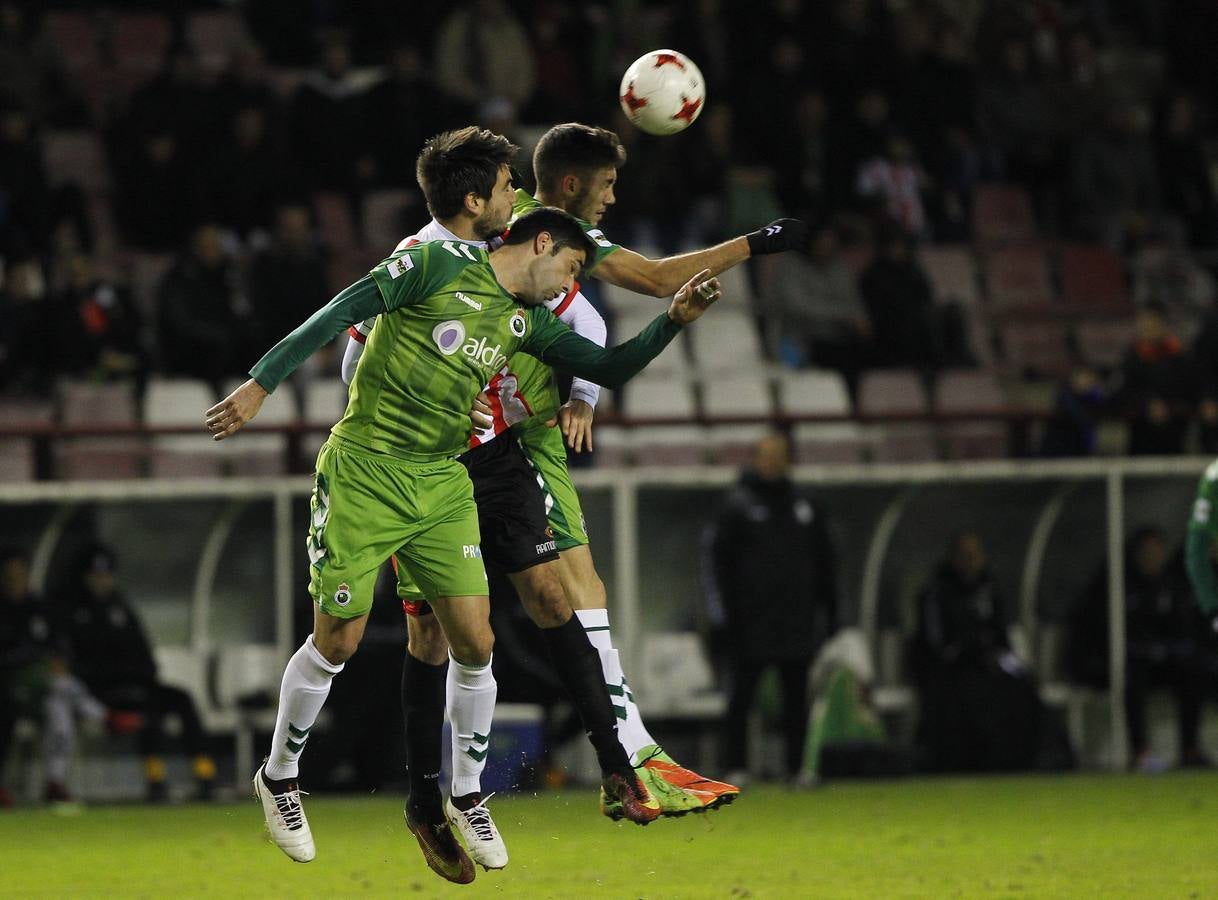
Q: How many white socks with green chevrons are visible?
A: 3